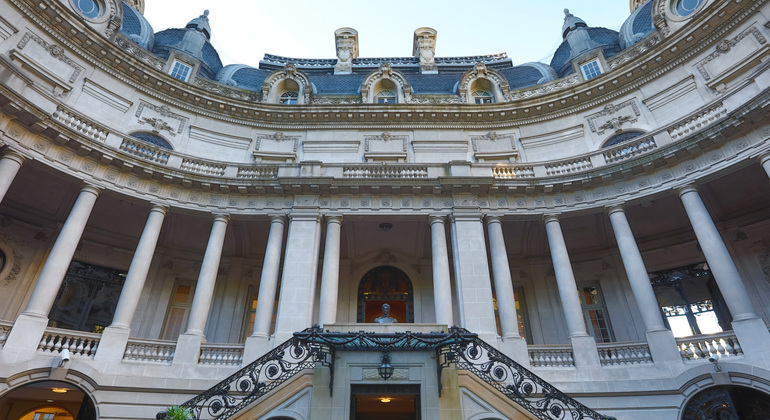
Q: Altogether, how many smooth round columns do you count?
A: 12